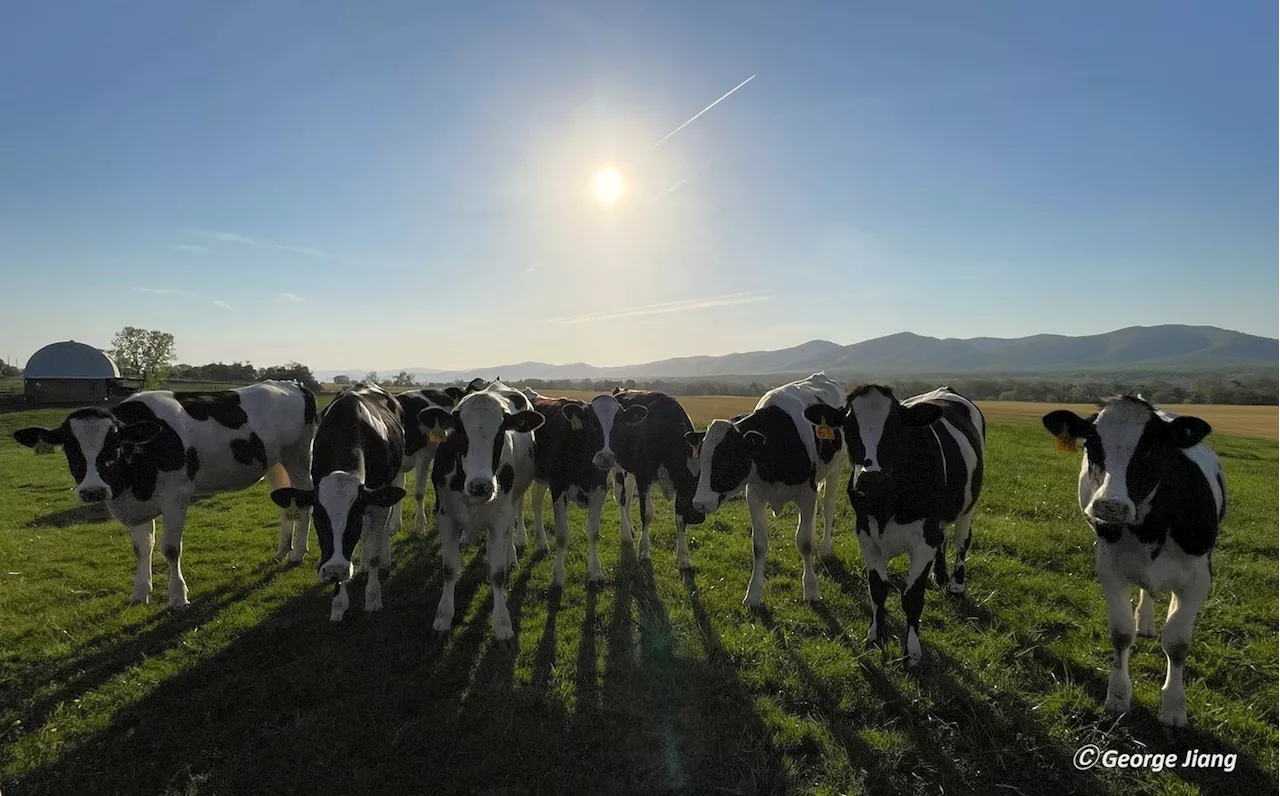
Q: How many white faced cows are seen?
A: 7